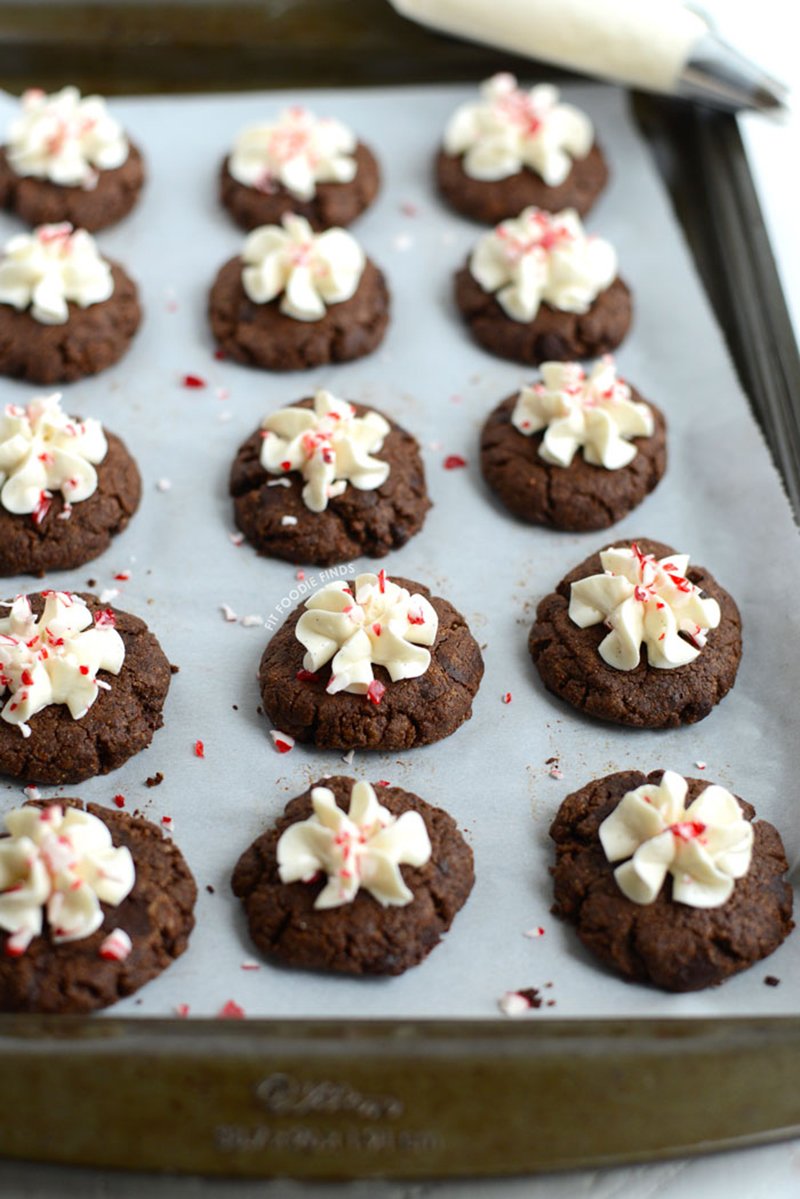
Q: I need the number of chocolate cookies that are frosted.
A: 15